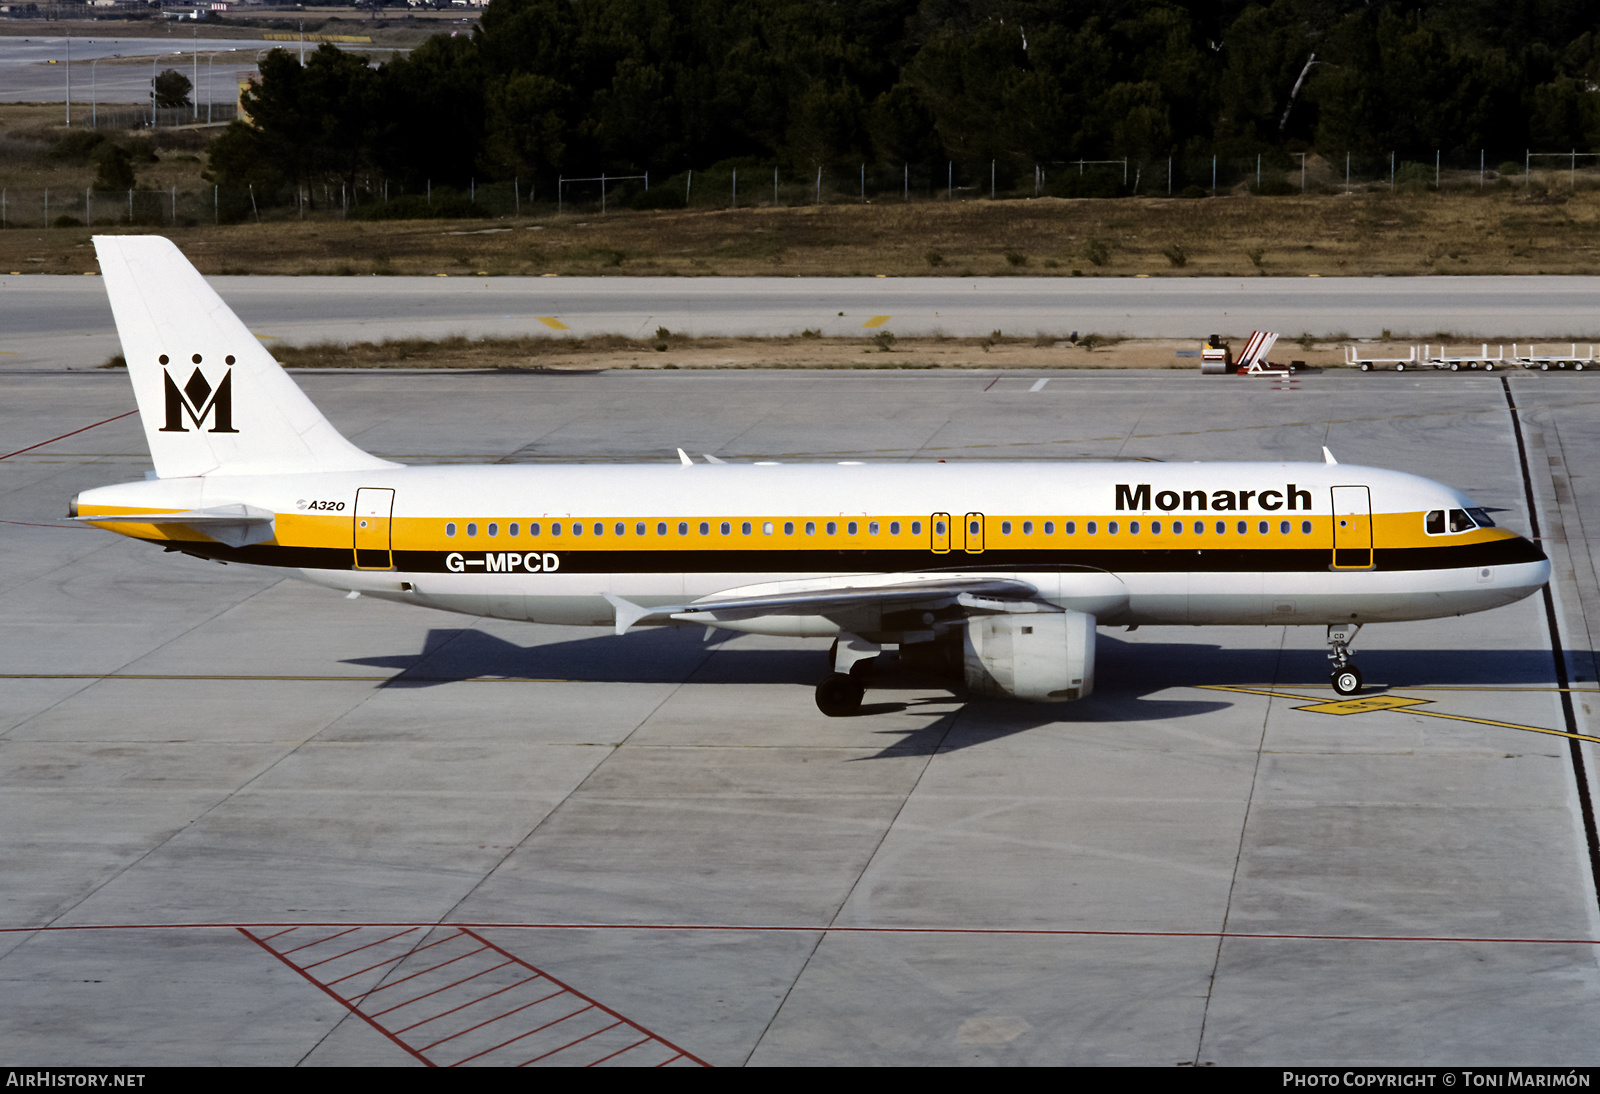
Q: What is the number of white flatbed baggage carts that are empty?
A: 3